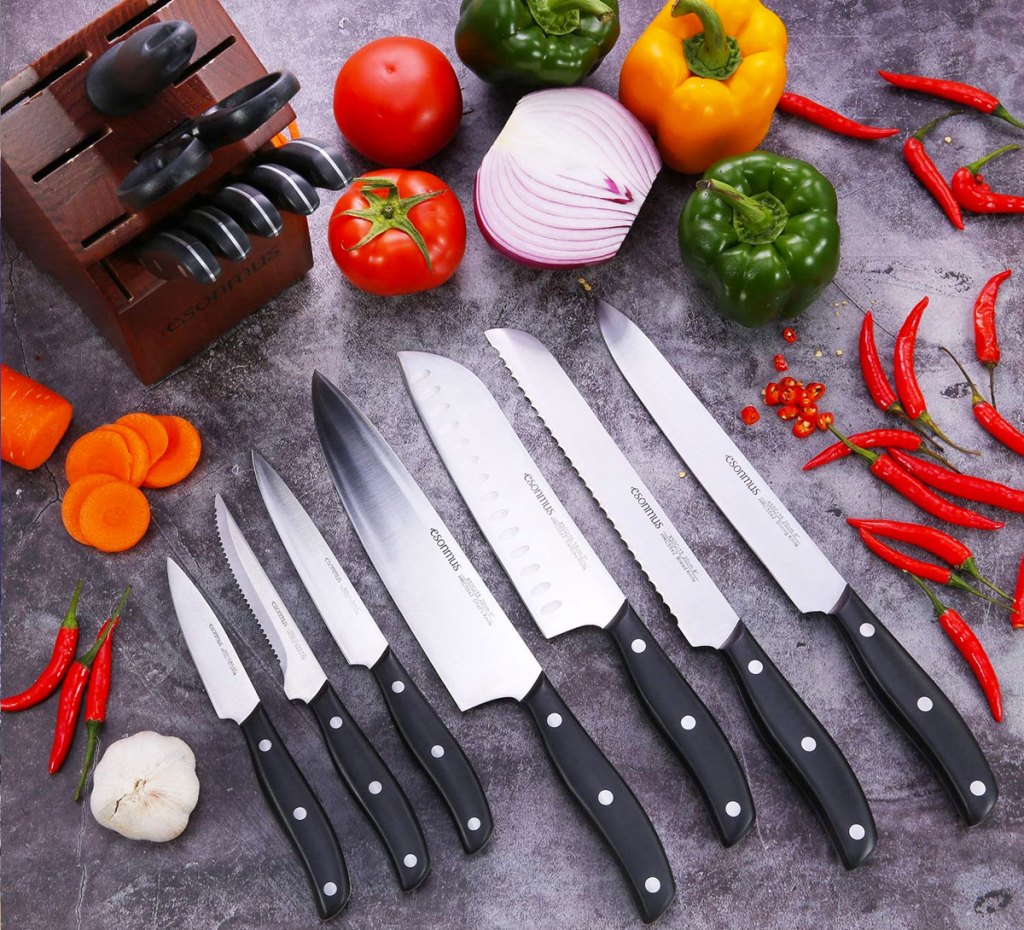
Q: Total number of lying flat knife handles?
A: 7